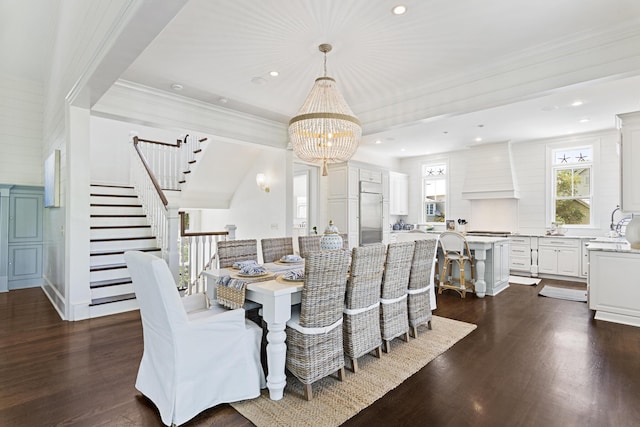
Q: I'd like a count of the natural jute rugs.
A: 1